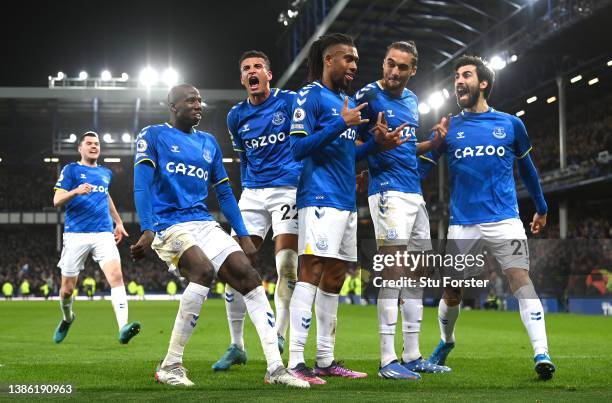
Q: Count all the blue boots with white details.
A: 2